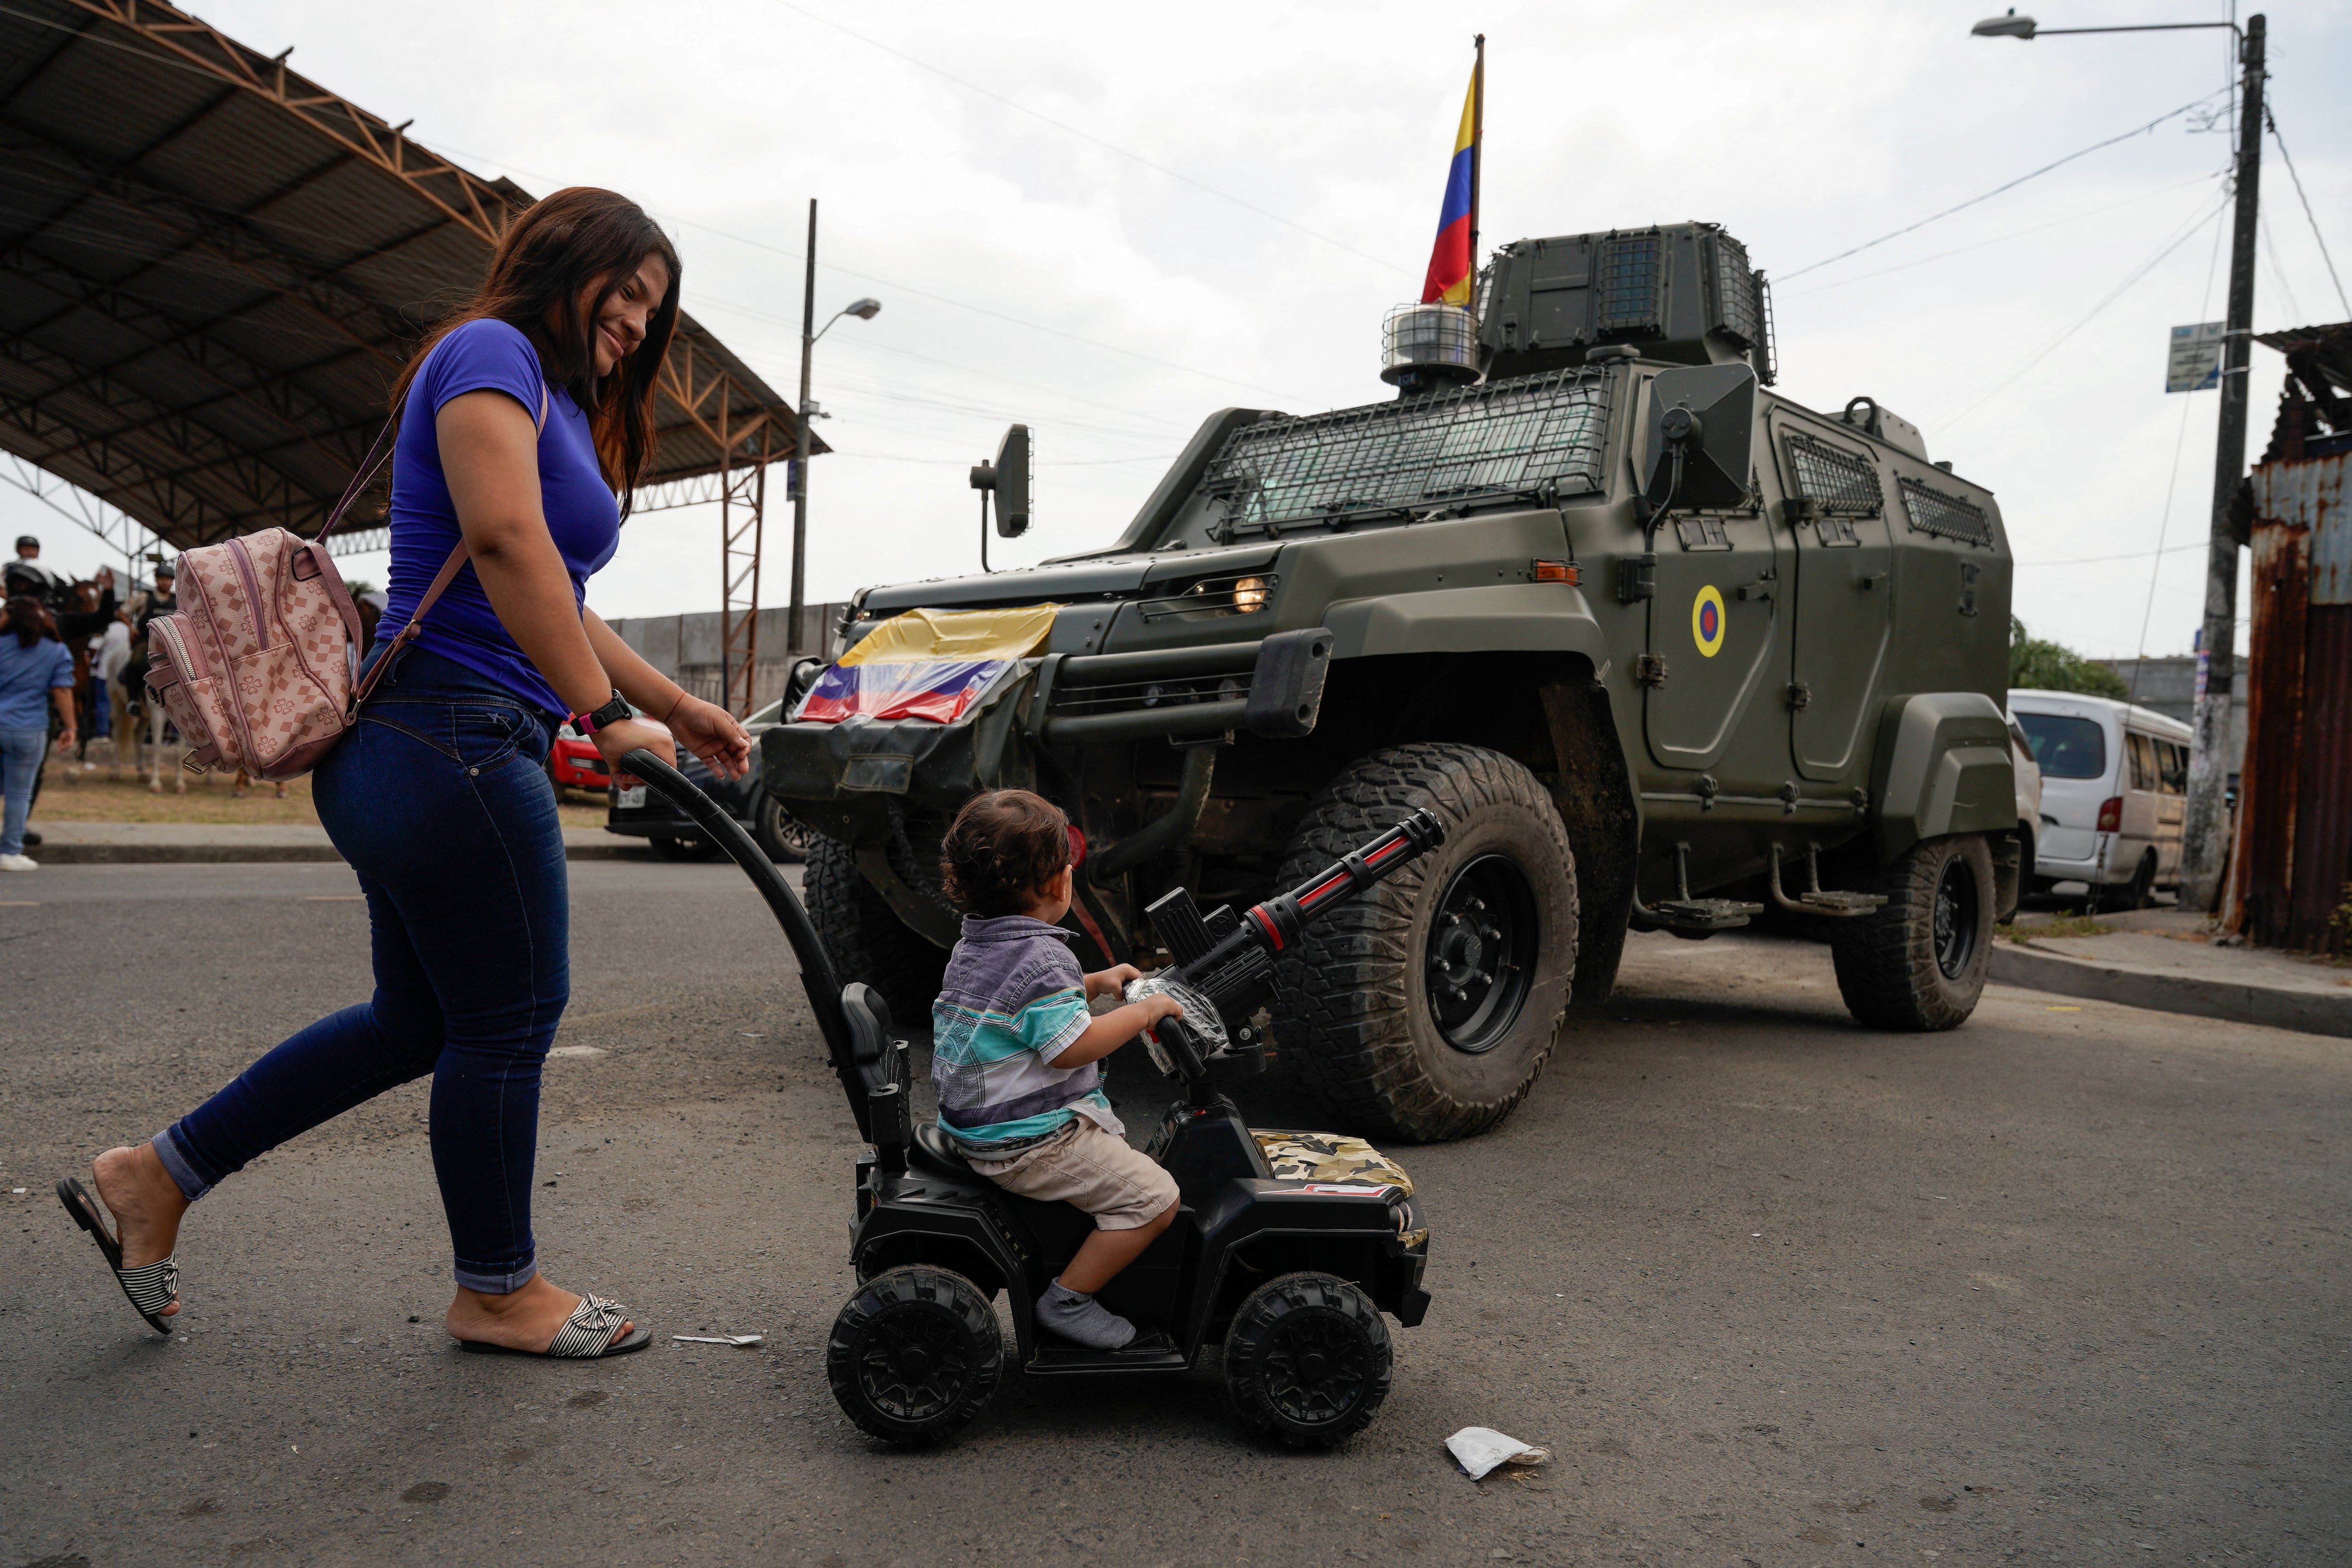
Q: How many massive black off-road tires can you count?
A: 3